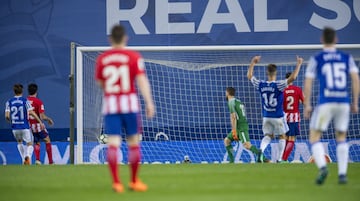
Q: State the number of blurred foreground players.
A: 2